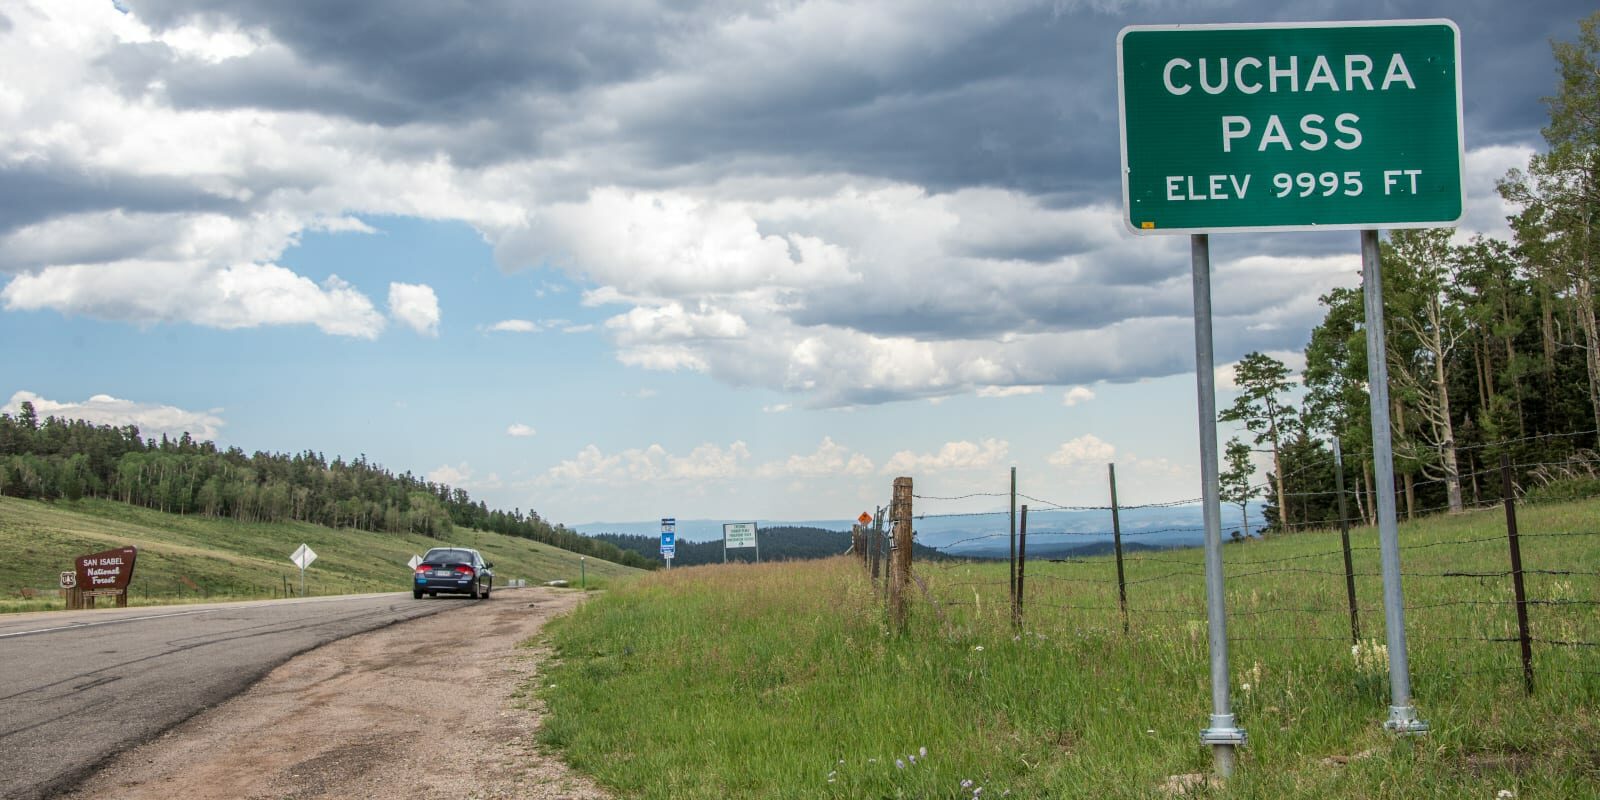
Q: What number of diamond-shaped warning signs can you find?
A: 3